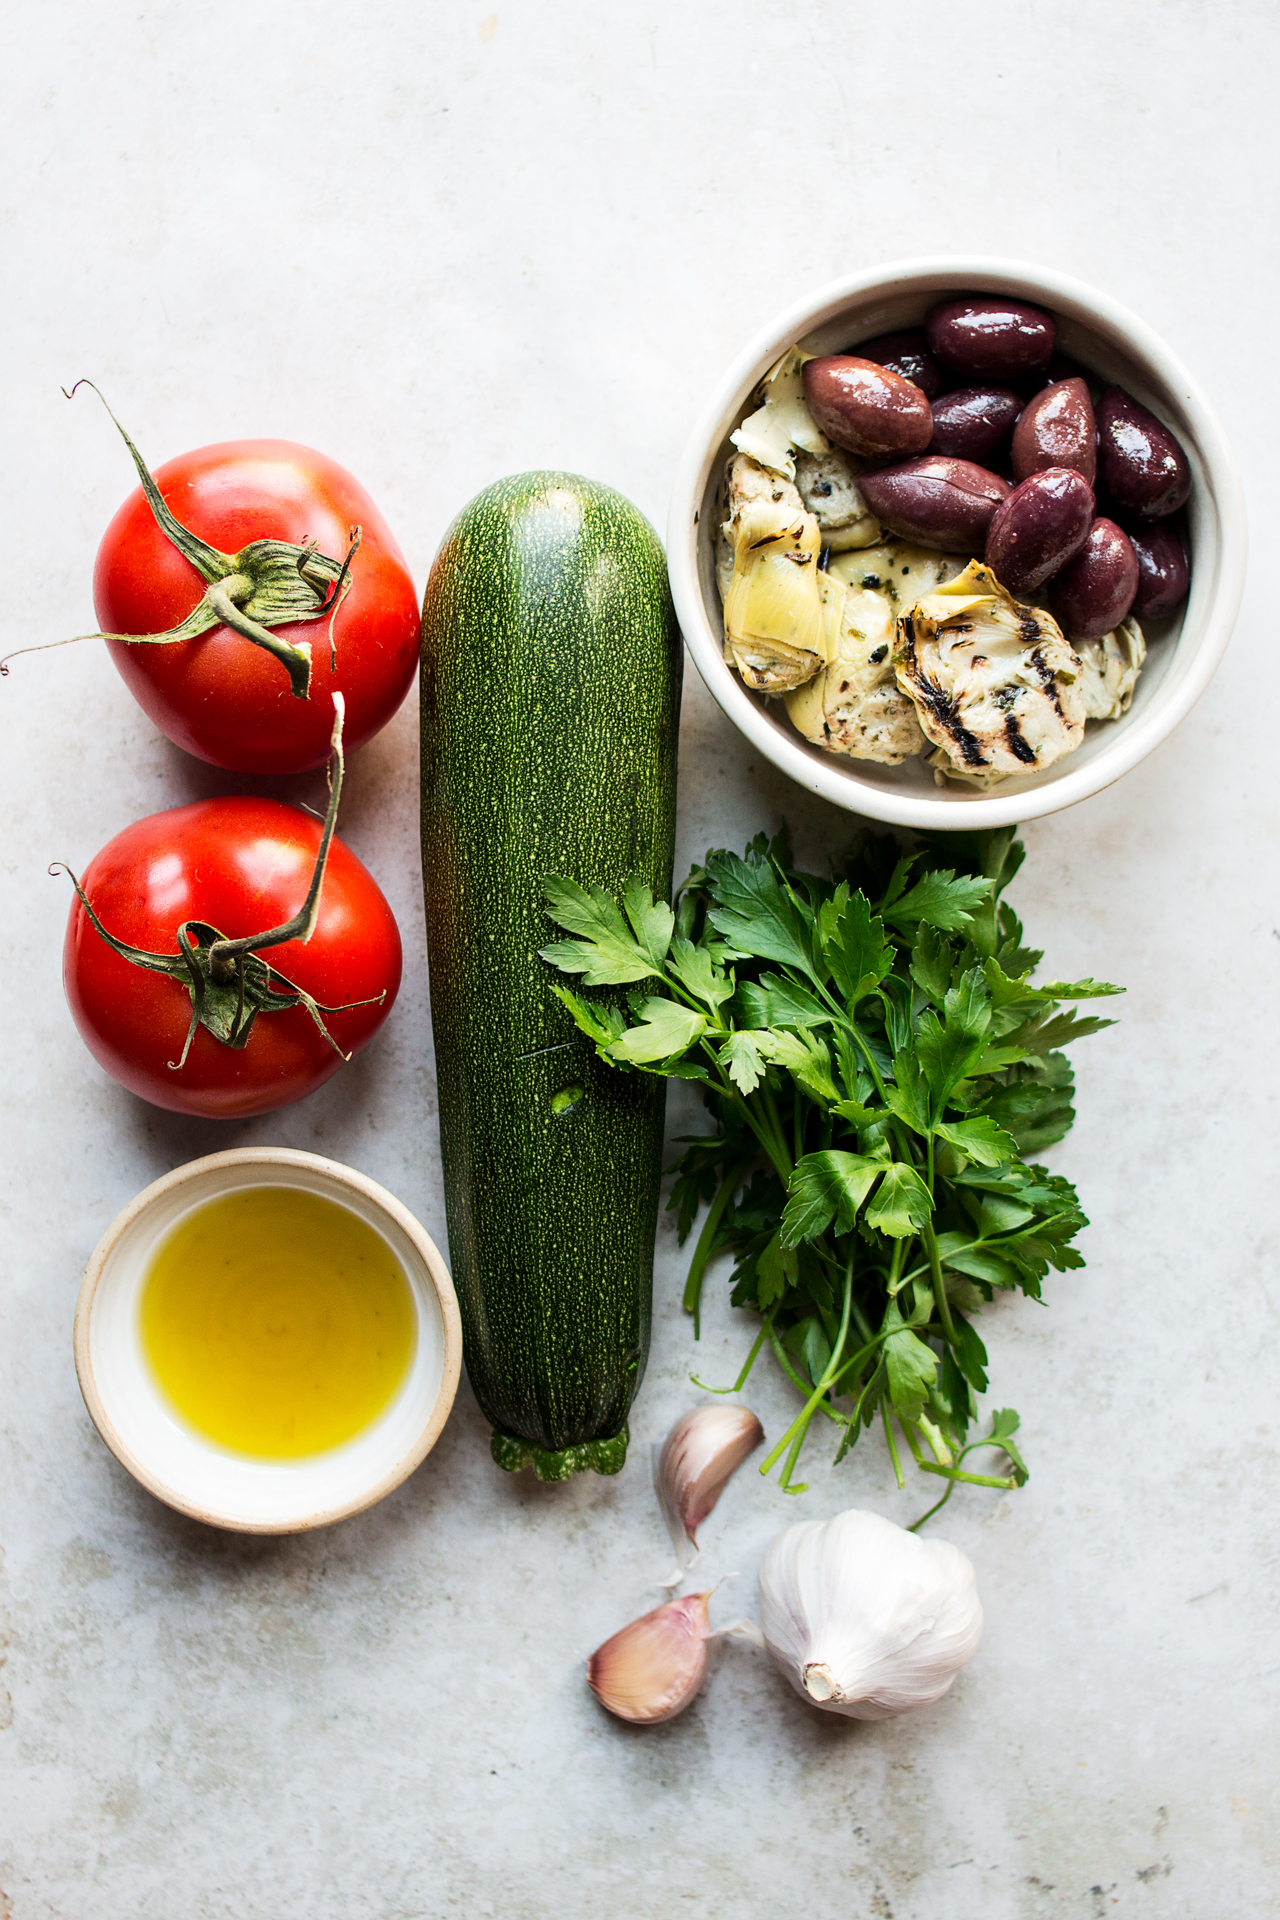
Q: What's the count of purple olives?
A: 11